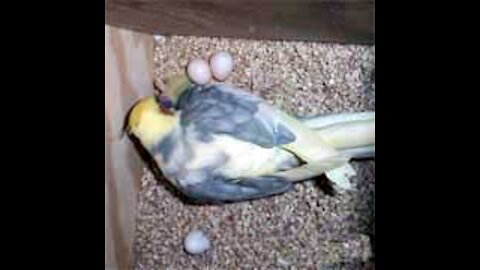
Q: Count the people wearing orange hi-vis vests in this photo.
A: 0